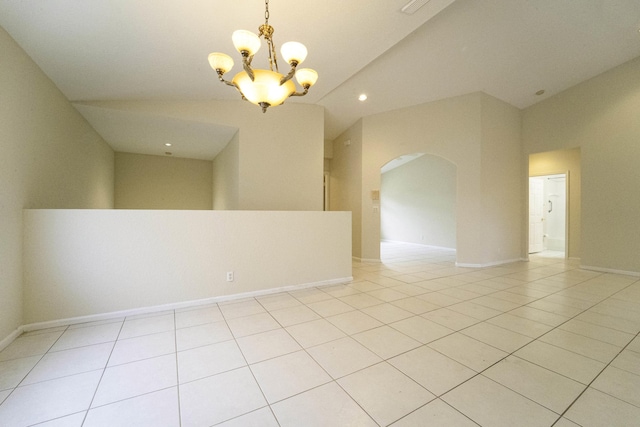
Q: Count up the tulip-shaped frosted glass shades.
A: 4